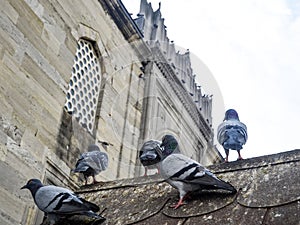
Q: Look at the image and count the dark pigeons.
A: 5